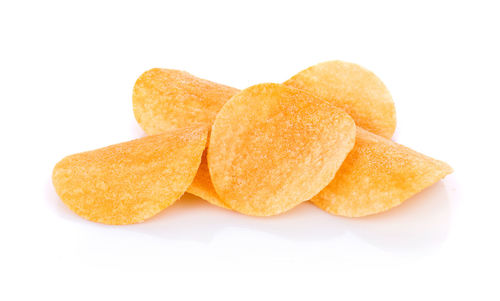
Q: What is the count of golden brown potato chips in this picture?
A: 5